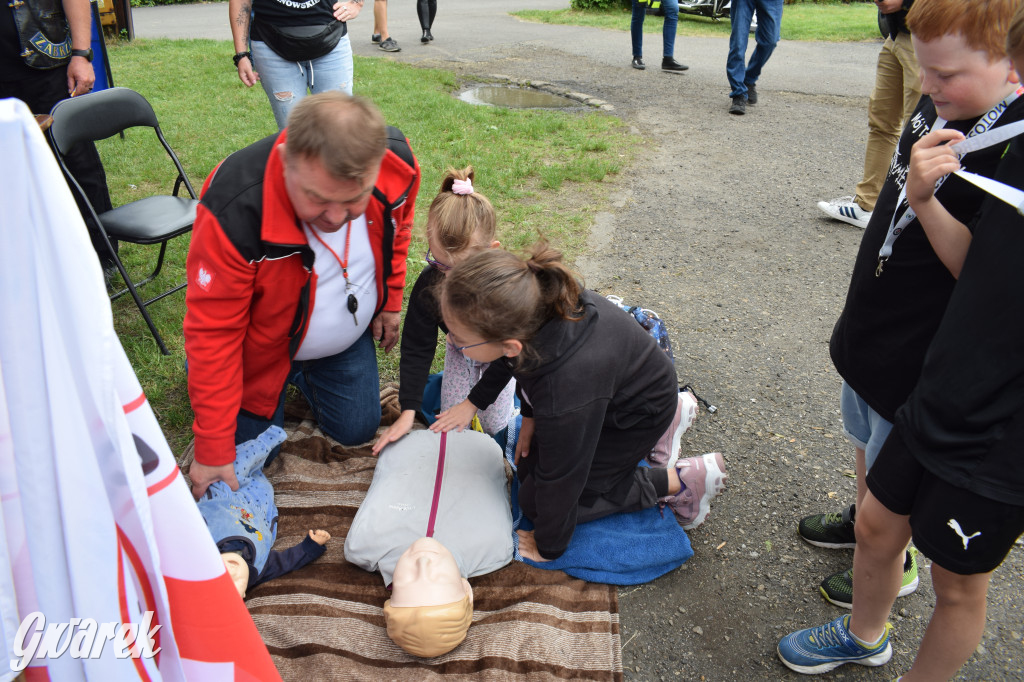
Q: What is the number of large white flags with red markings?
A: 1